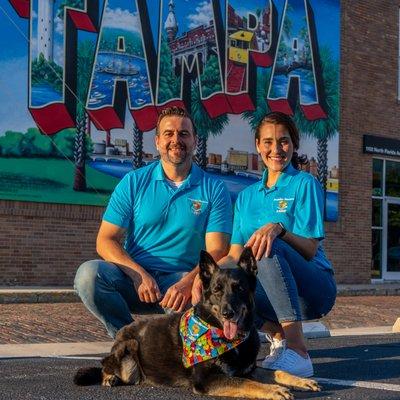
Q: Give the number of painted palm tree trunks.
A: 4